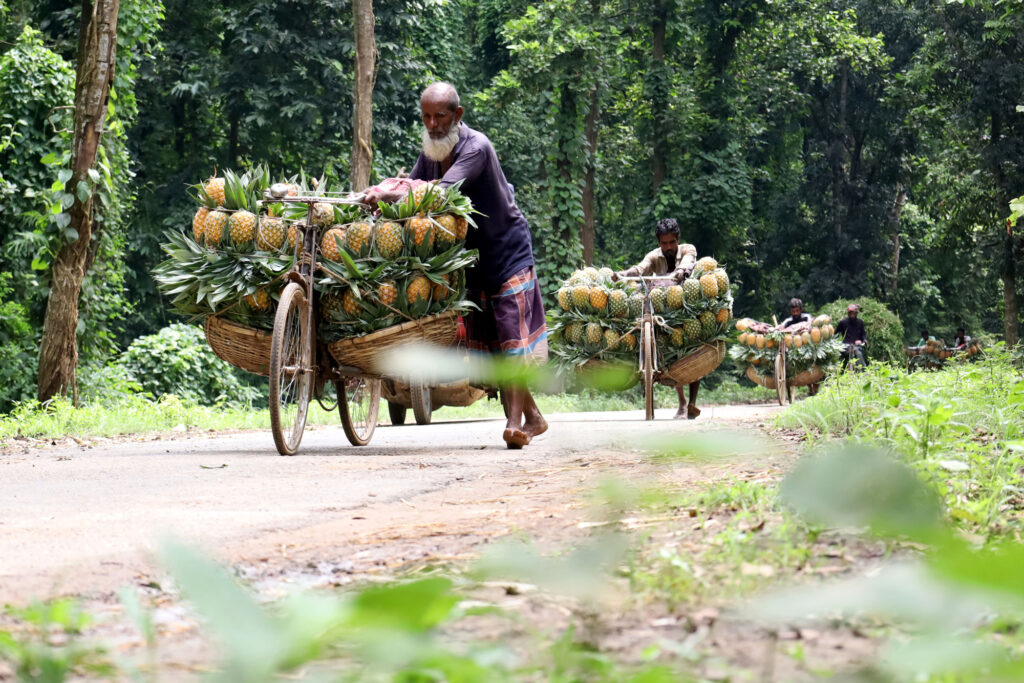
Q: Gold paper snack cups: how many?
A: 0